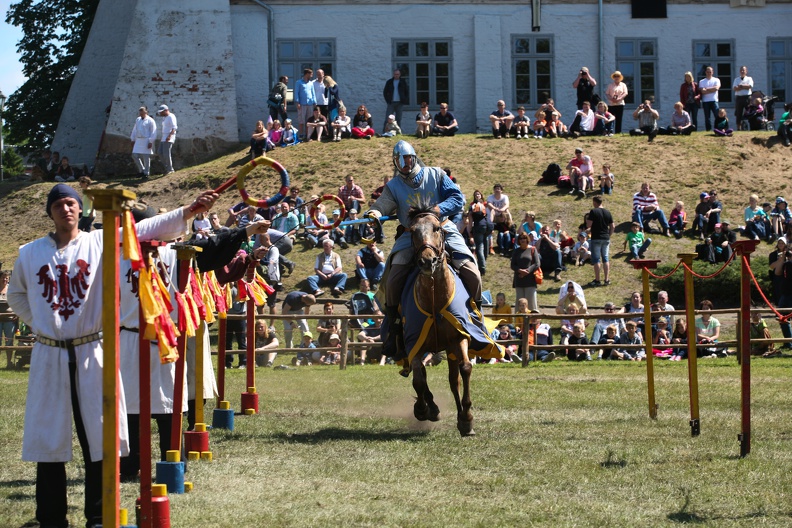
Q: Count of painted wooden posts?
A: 9